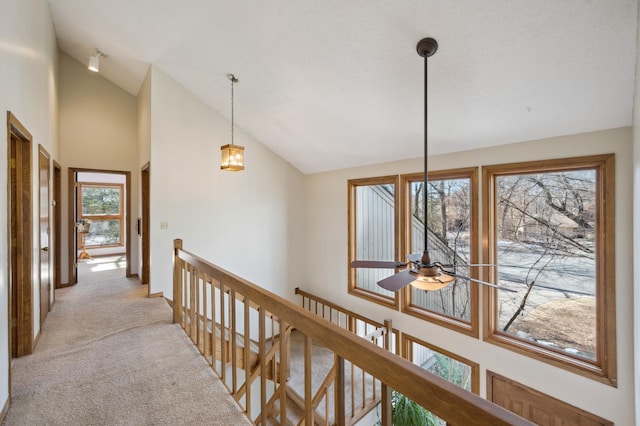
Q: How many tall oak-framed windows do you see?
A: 3